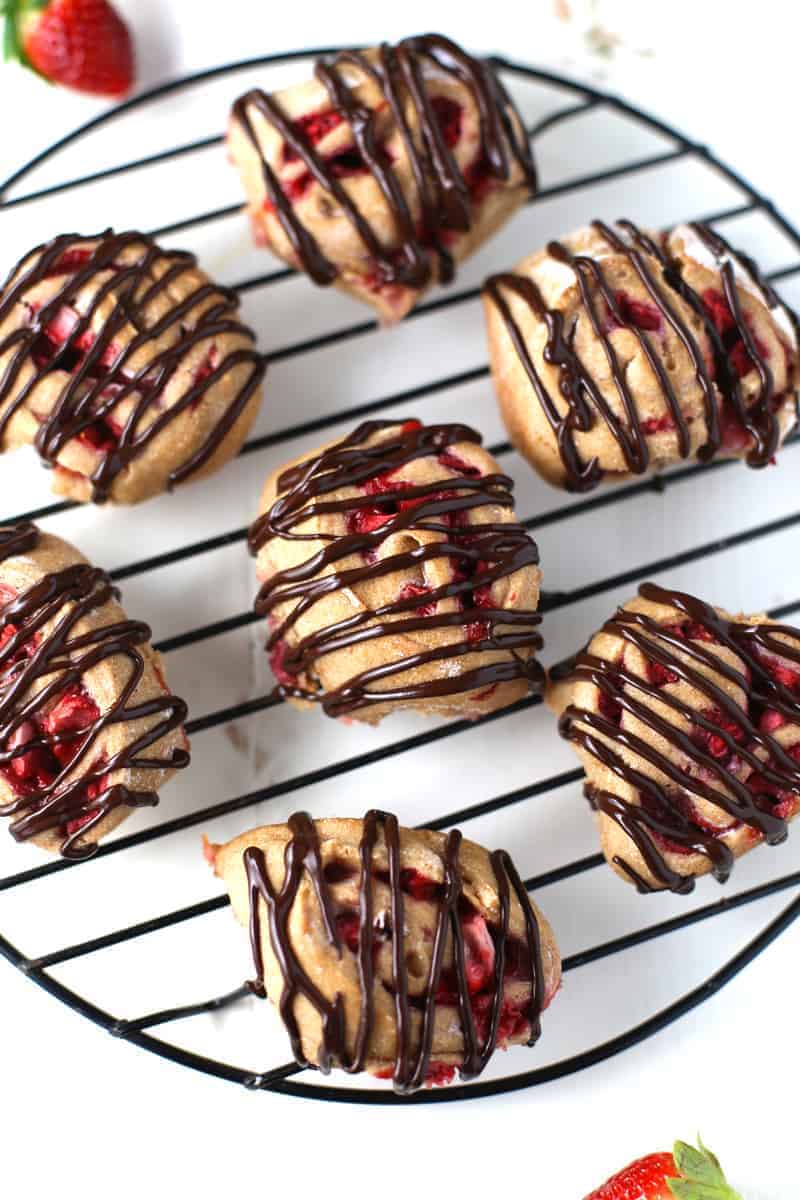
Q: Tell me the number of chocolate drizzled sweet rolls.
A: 7